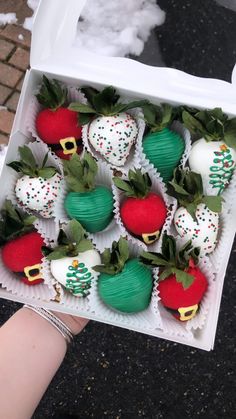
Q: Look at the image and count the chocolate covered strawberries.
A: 12